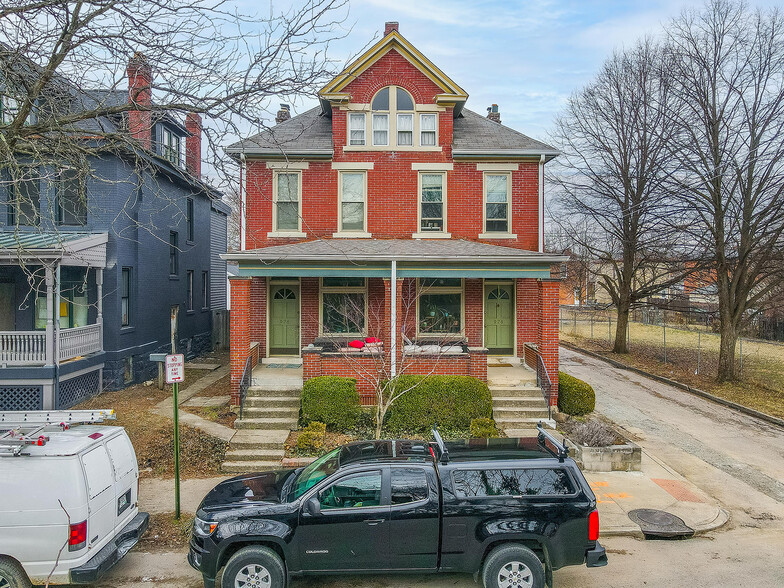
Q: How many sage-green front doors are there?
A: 2